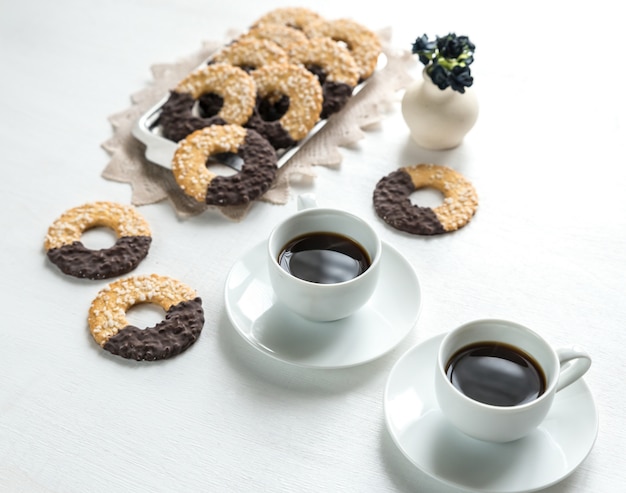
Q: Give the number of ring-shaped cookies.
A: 11